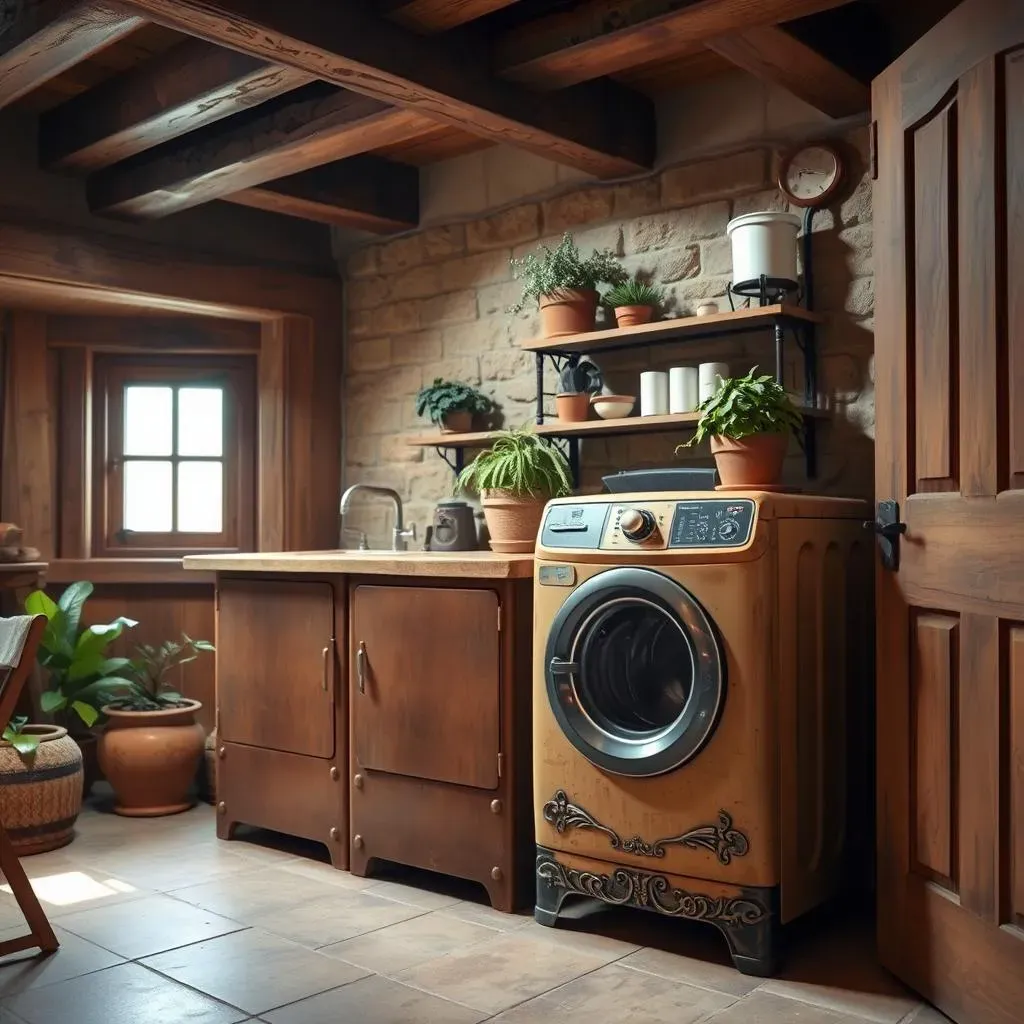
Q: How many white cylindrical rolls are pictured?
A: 3